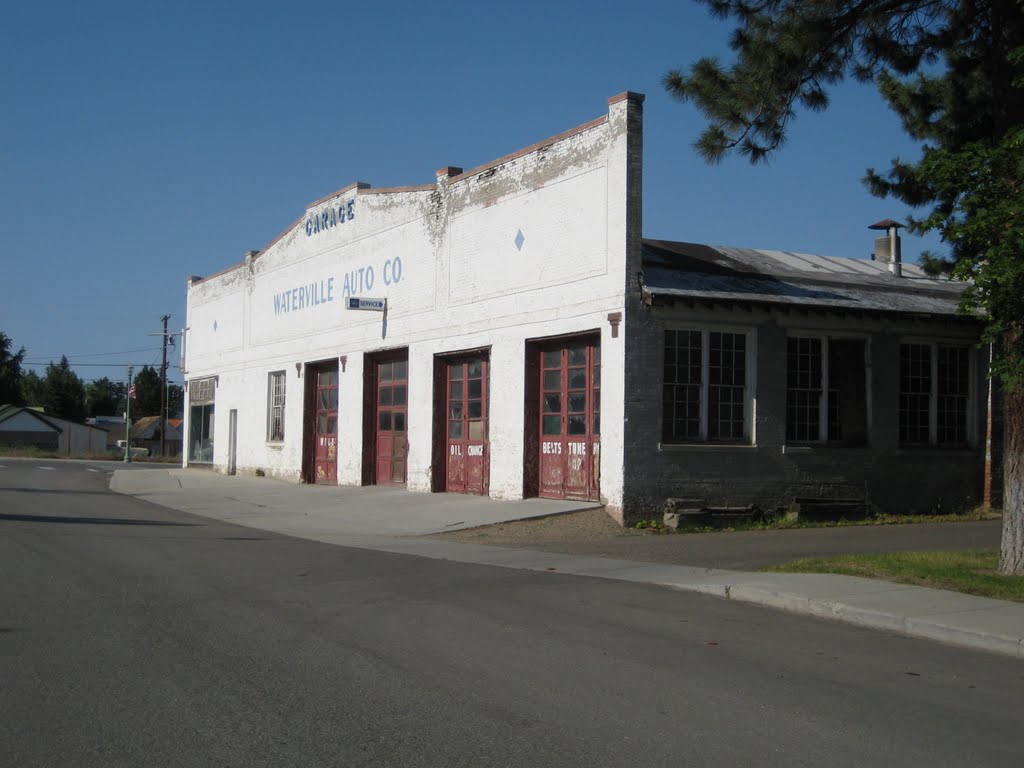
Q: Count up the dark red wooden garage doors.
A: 4